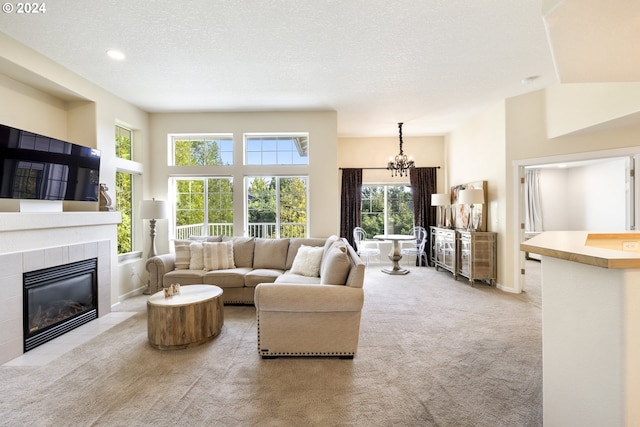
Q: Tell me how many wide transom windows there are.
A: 2